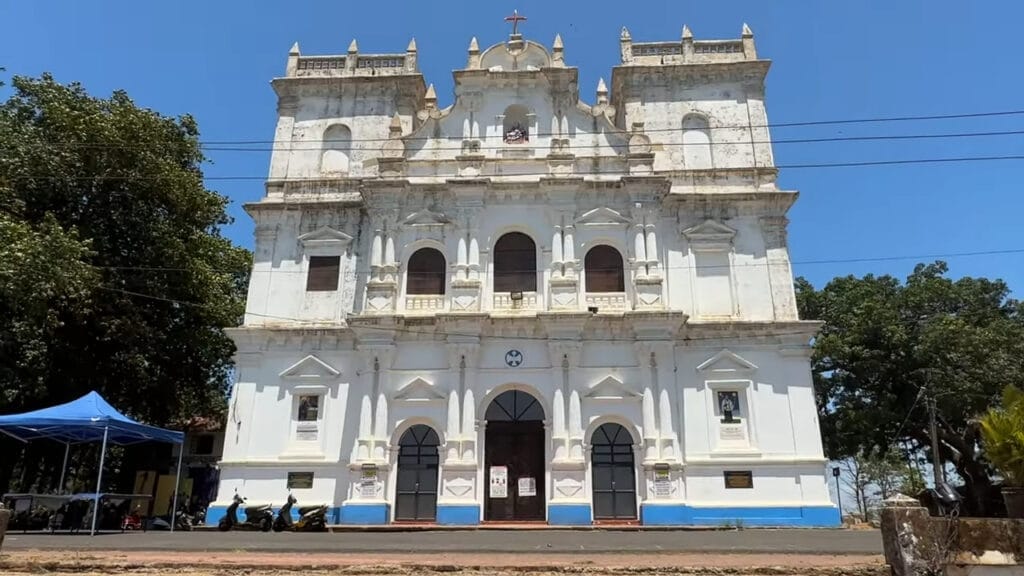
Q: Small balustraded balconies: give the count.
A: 3